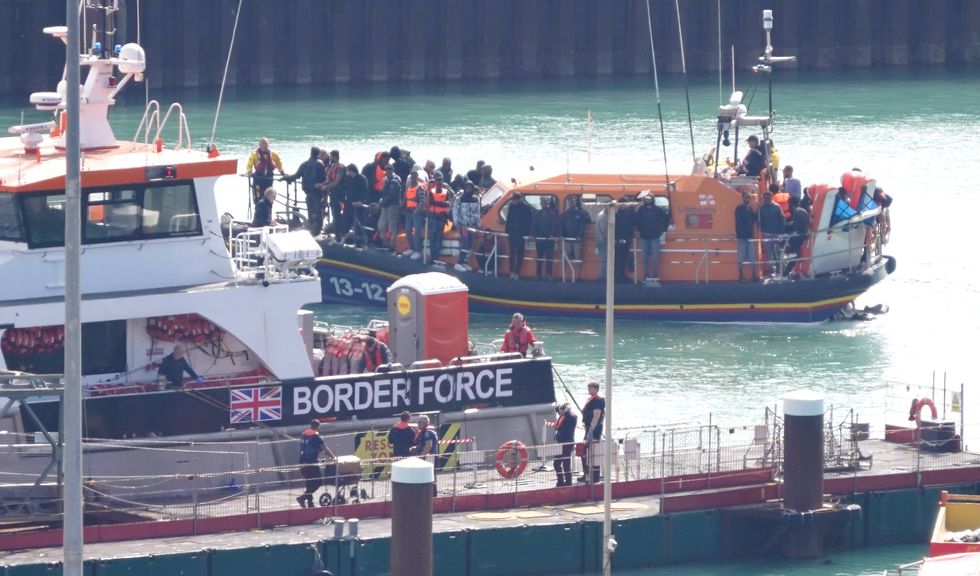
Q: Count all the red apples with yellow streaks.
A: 0